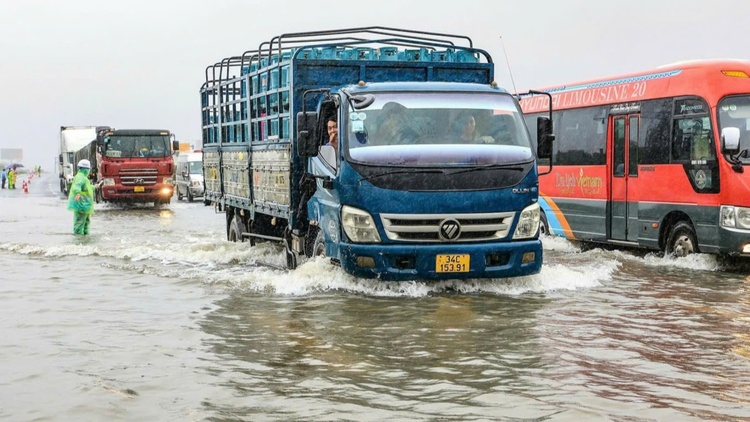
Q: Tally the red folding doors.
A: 1